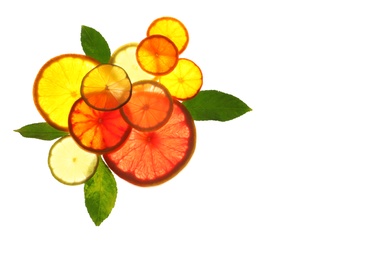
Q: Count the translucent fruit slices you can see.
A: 10